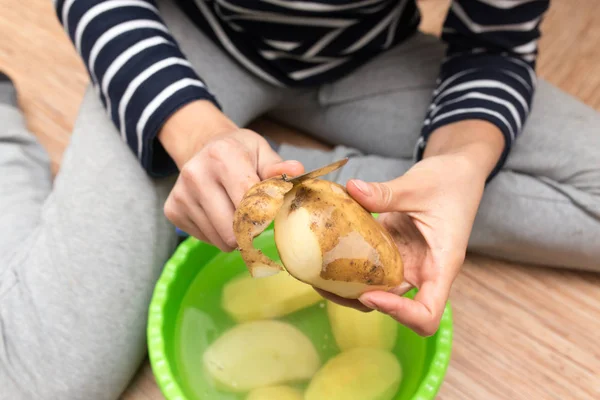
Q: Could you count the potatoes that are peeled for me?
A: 5